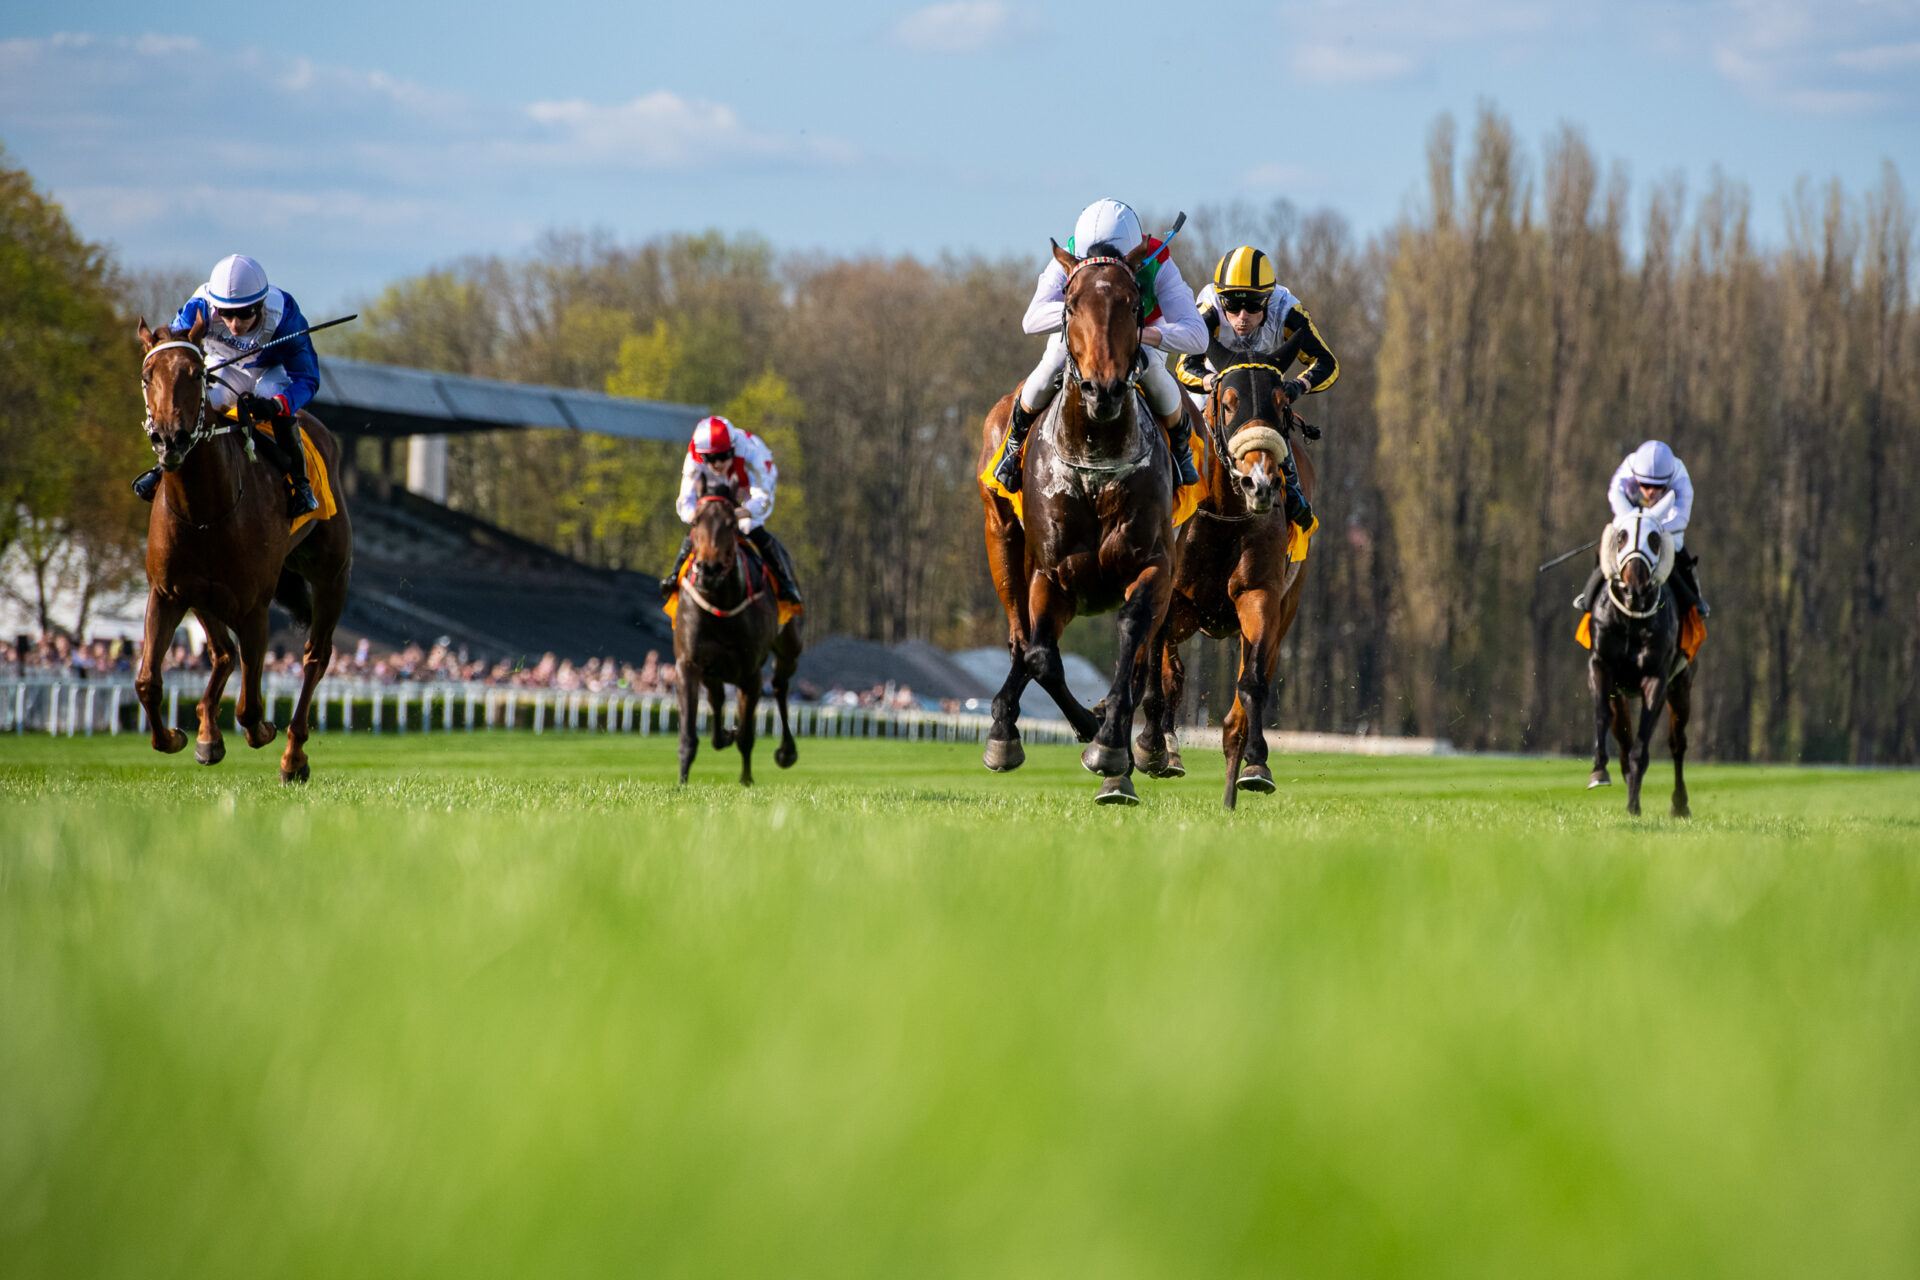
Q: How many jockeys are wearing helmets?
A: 5